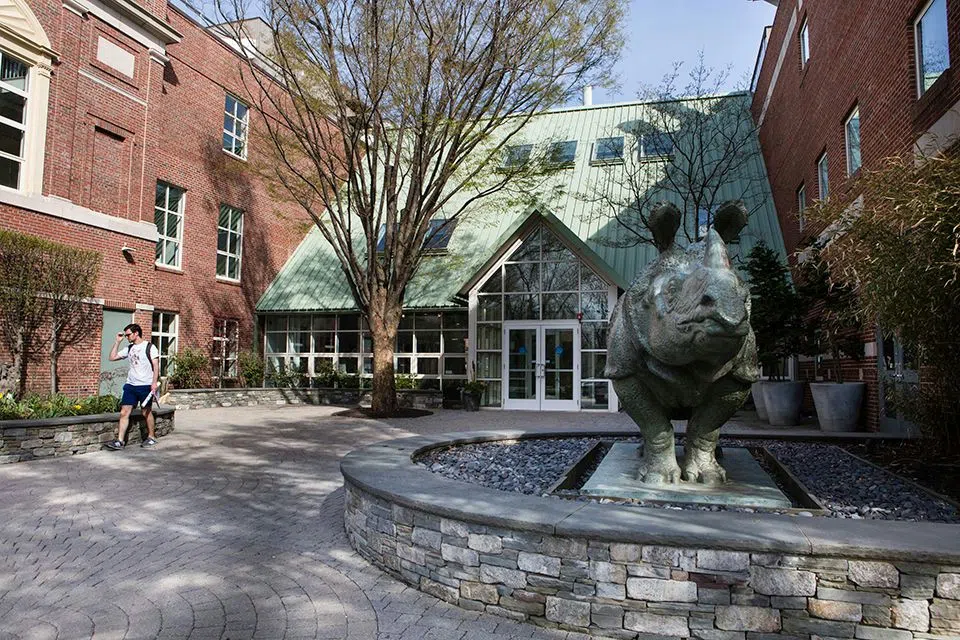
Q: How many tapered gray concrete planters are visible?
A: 3